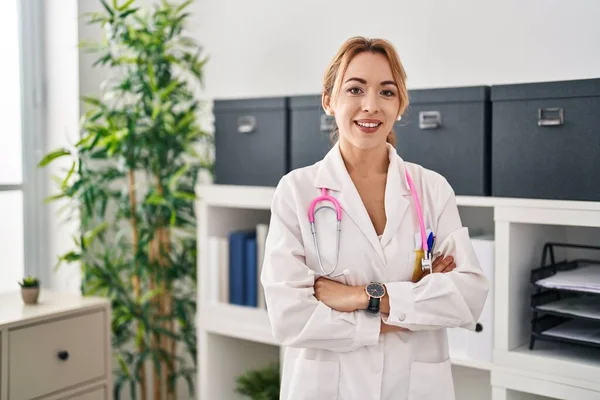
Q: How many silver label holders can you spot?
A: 4